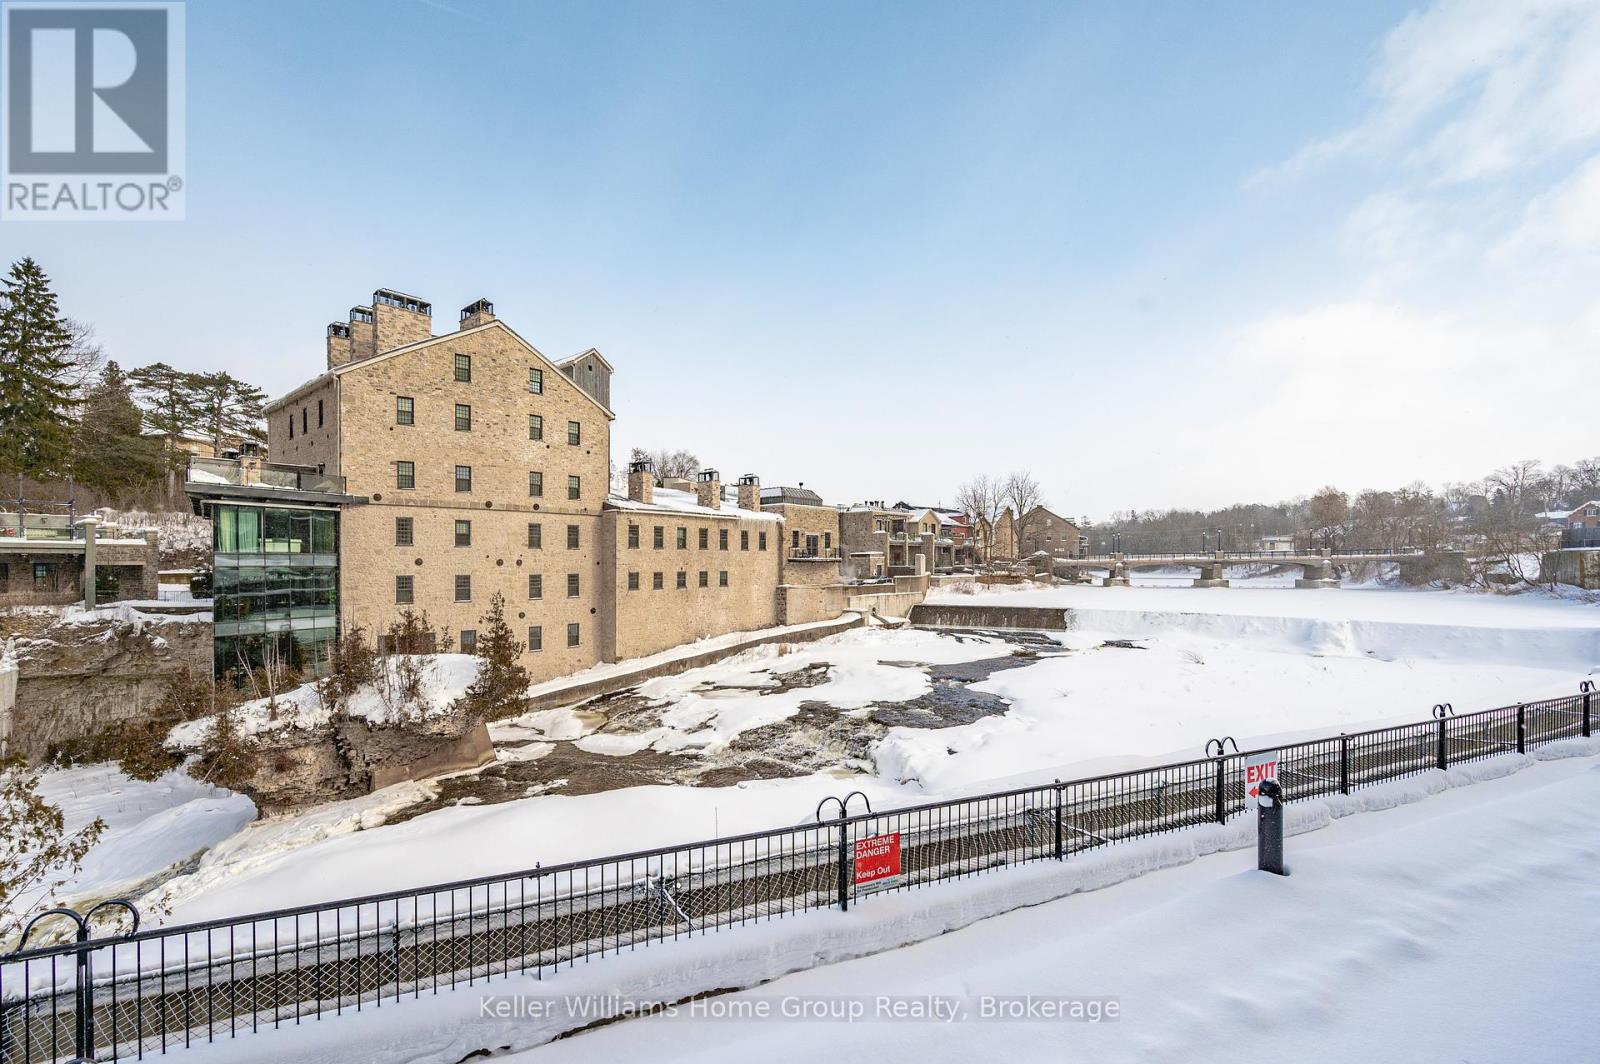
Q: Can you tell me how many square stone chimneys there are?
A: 7